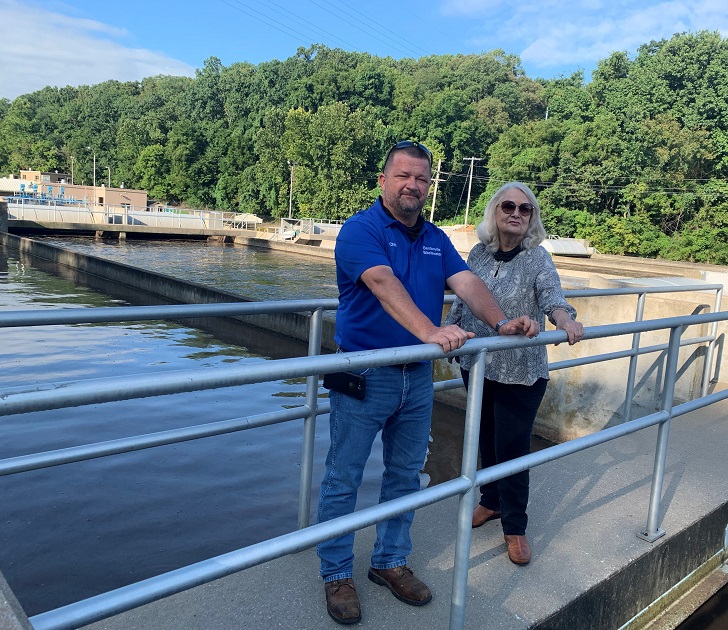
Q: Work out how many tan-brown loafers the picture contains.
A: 2